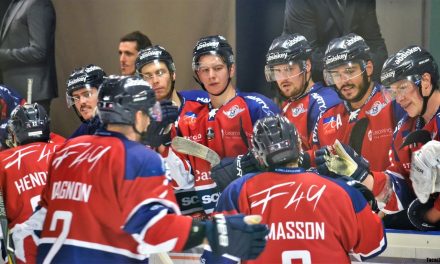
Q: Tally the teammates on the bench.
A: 6